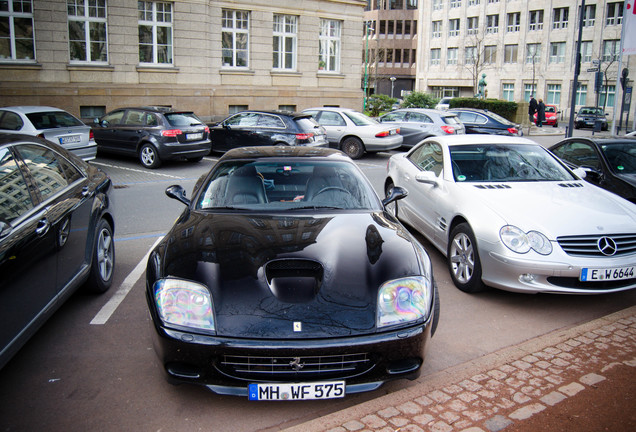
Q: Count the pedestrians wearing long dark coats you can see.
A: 2